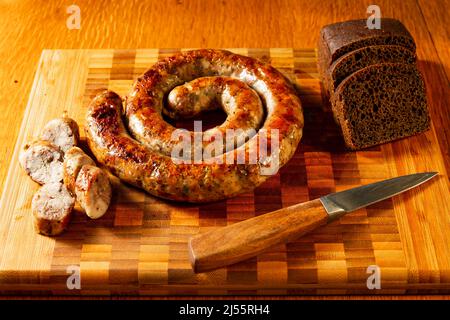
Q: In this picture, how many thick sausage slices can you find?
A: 5